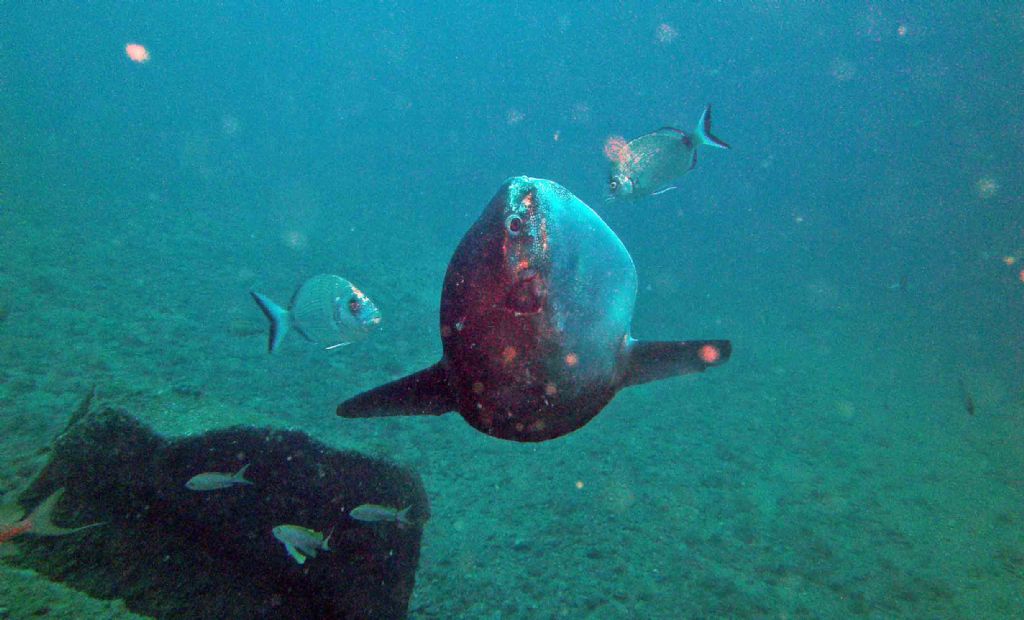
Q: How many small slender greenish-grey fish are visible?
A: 3